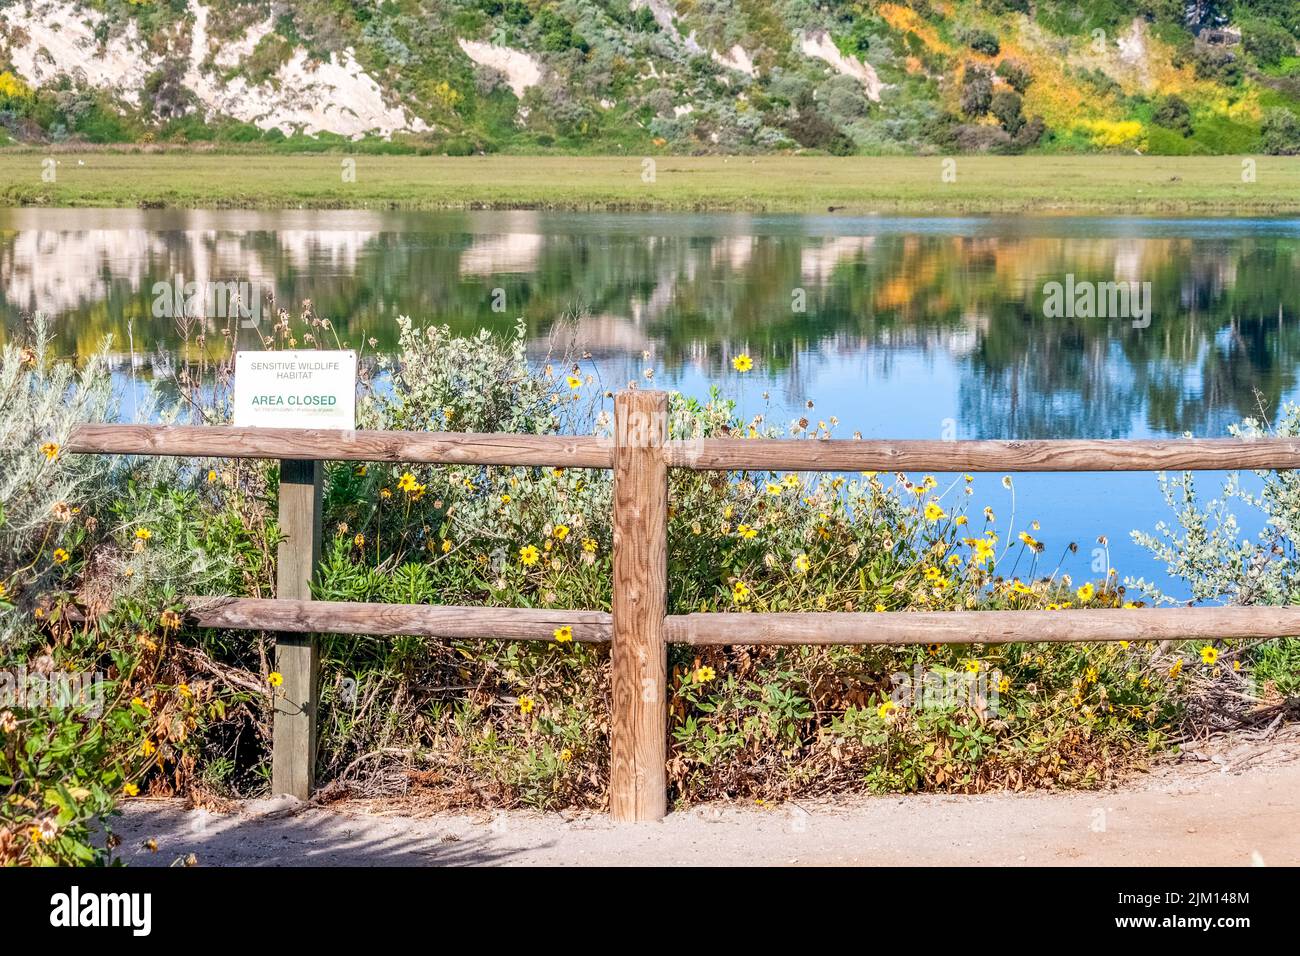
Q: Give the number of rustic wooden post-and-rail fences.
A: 1